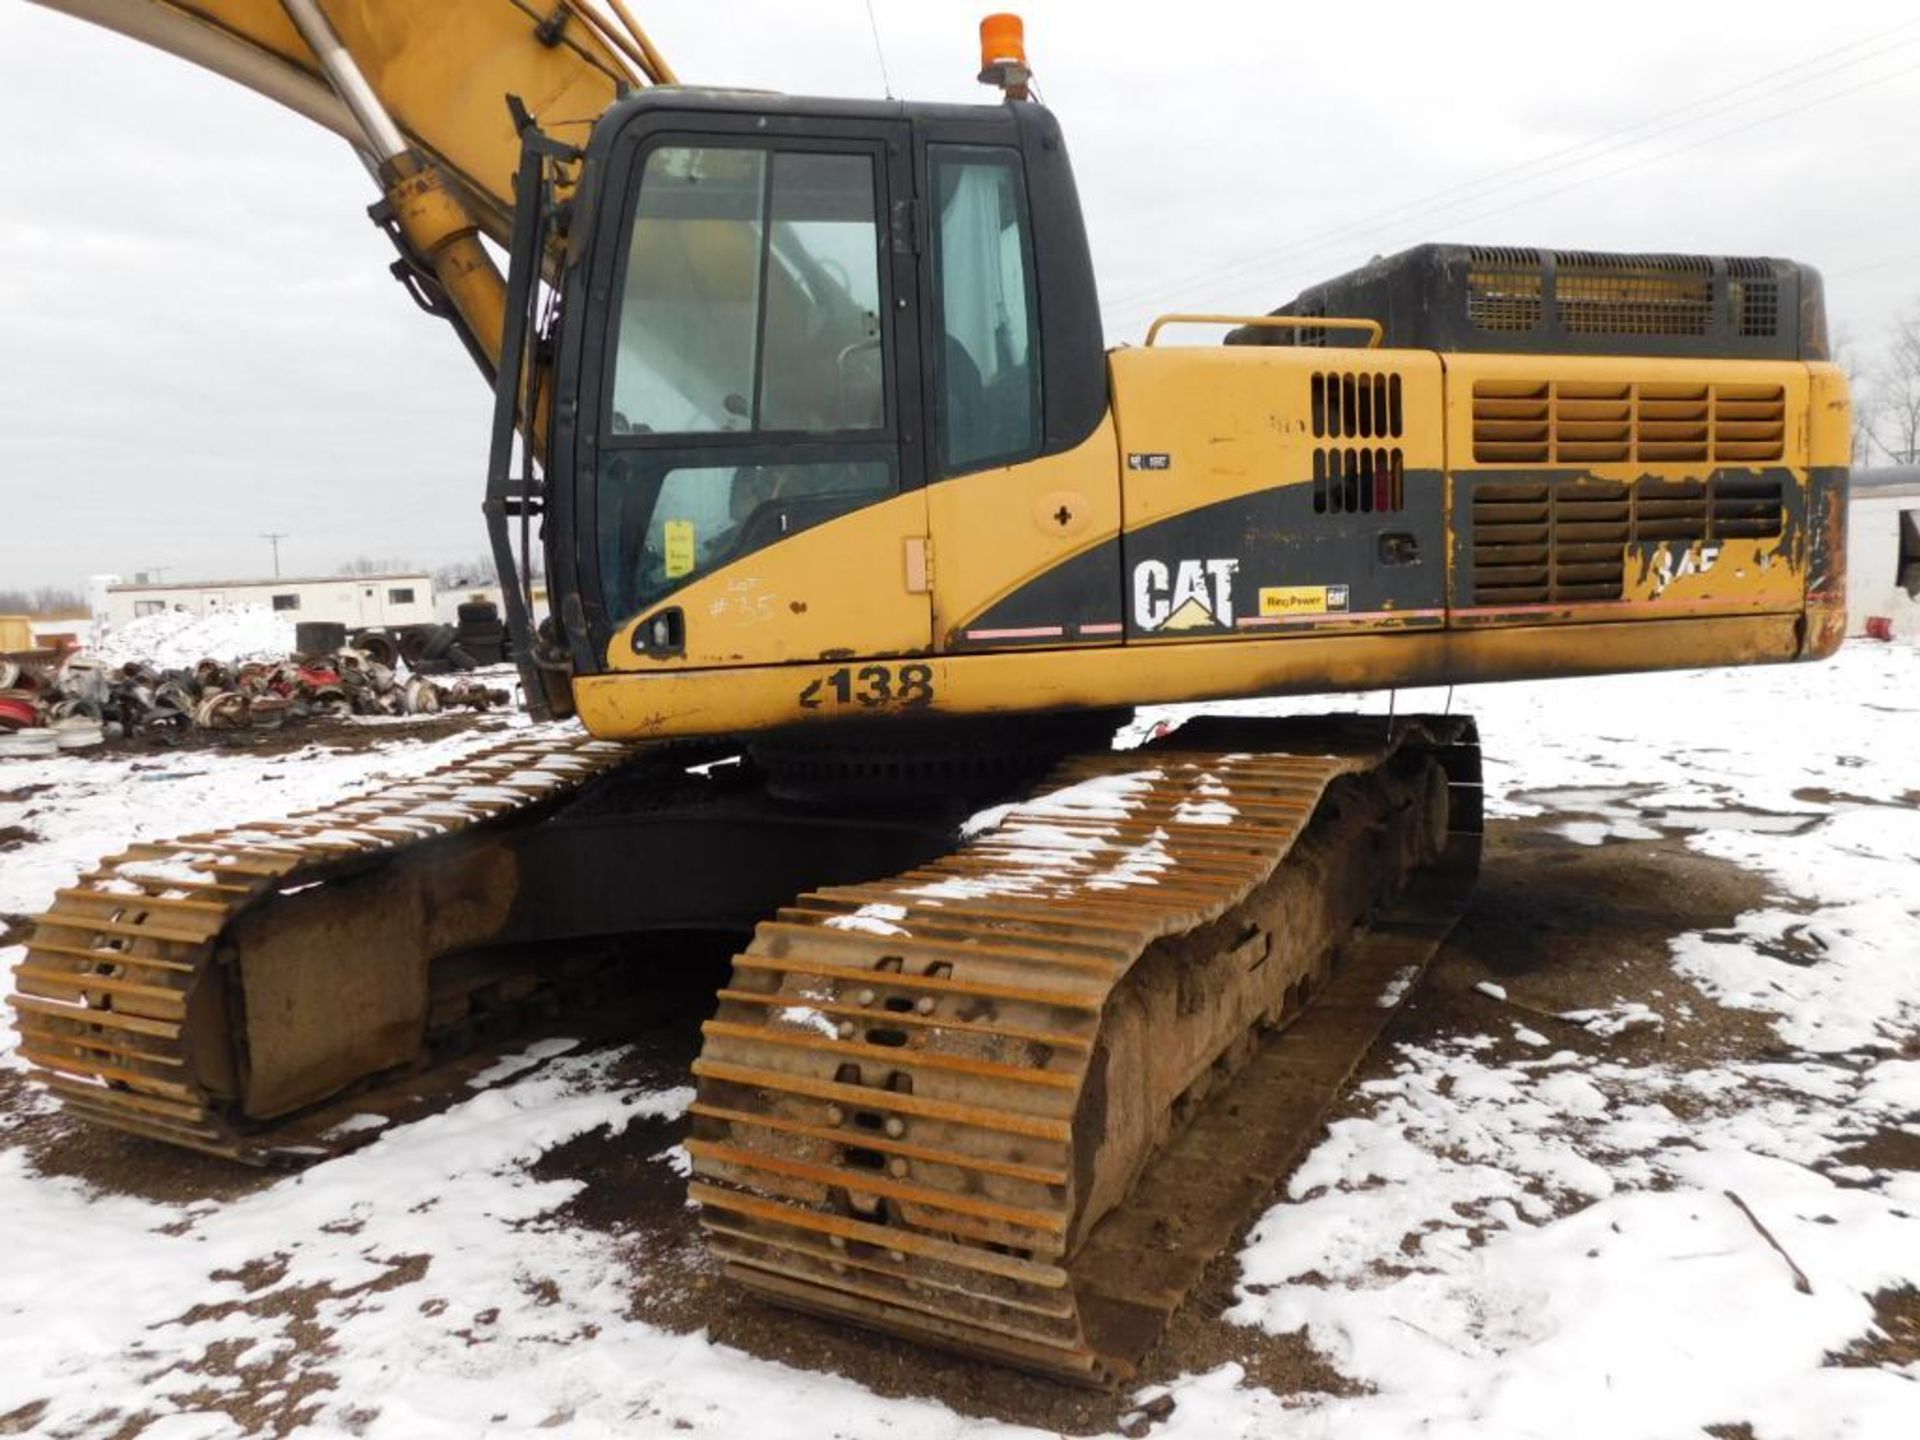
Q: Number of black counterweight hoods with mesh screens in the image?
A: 1